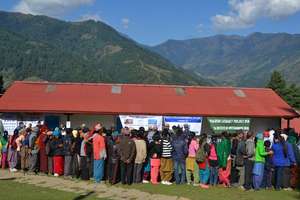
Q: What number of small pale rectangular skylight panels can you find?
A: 4